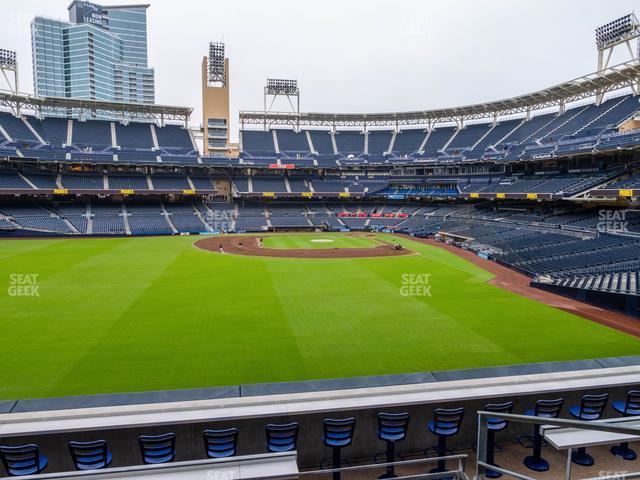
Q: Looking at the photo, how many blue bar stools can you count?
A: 12